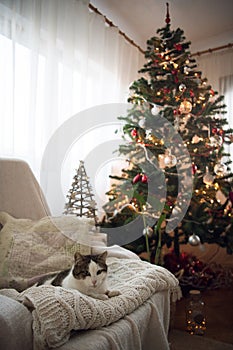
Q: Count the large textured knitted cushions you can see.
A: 1